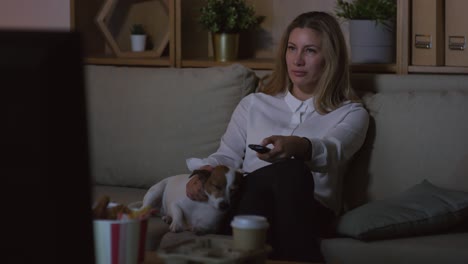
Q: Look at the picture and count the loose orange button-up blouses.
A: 0